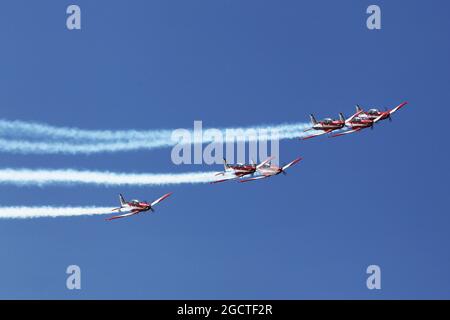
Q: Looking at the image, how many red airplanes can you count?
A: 6